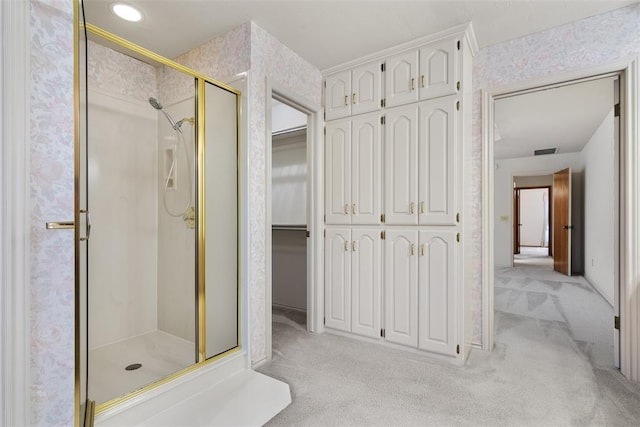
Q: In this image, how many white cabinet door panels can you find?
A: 12